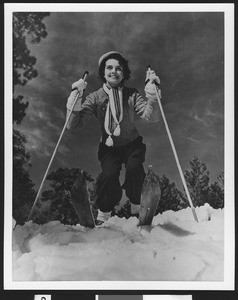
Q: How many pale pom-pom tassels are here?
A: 2